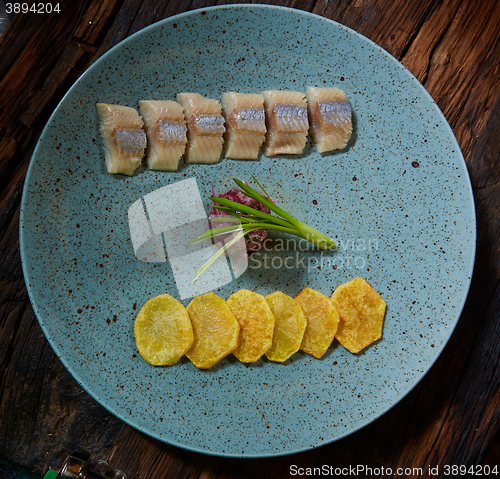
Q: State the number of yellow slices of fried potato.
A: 6